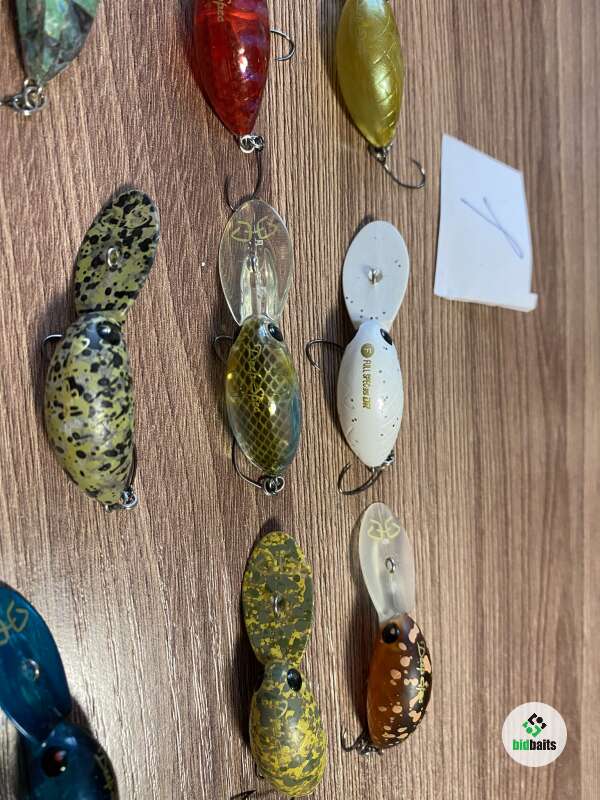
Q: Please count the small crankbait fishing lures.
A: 9